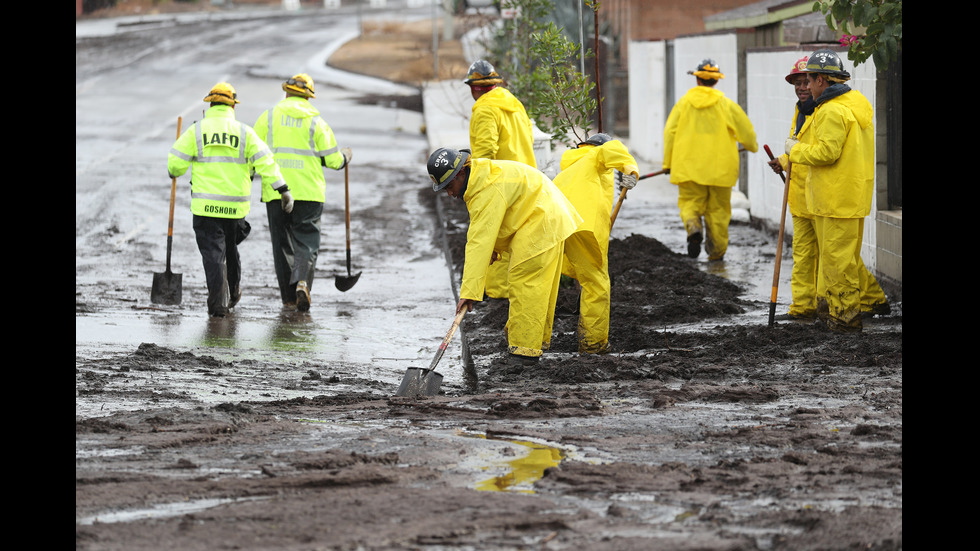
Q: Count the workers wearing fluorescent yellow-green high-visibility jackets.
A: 2